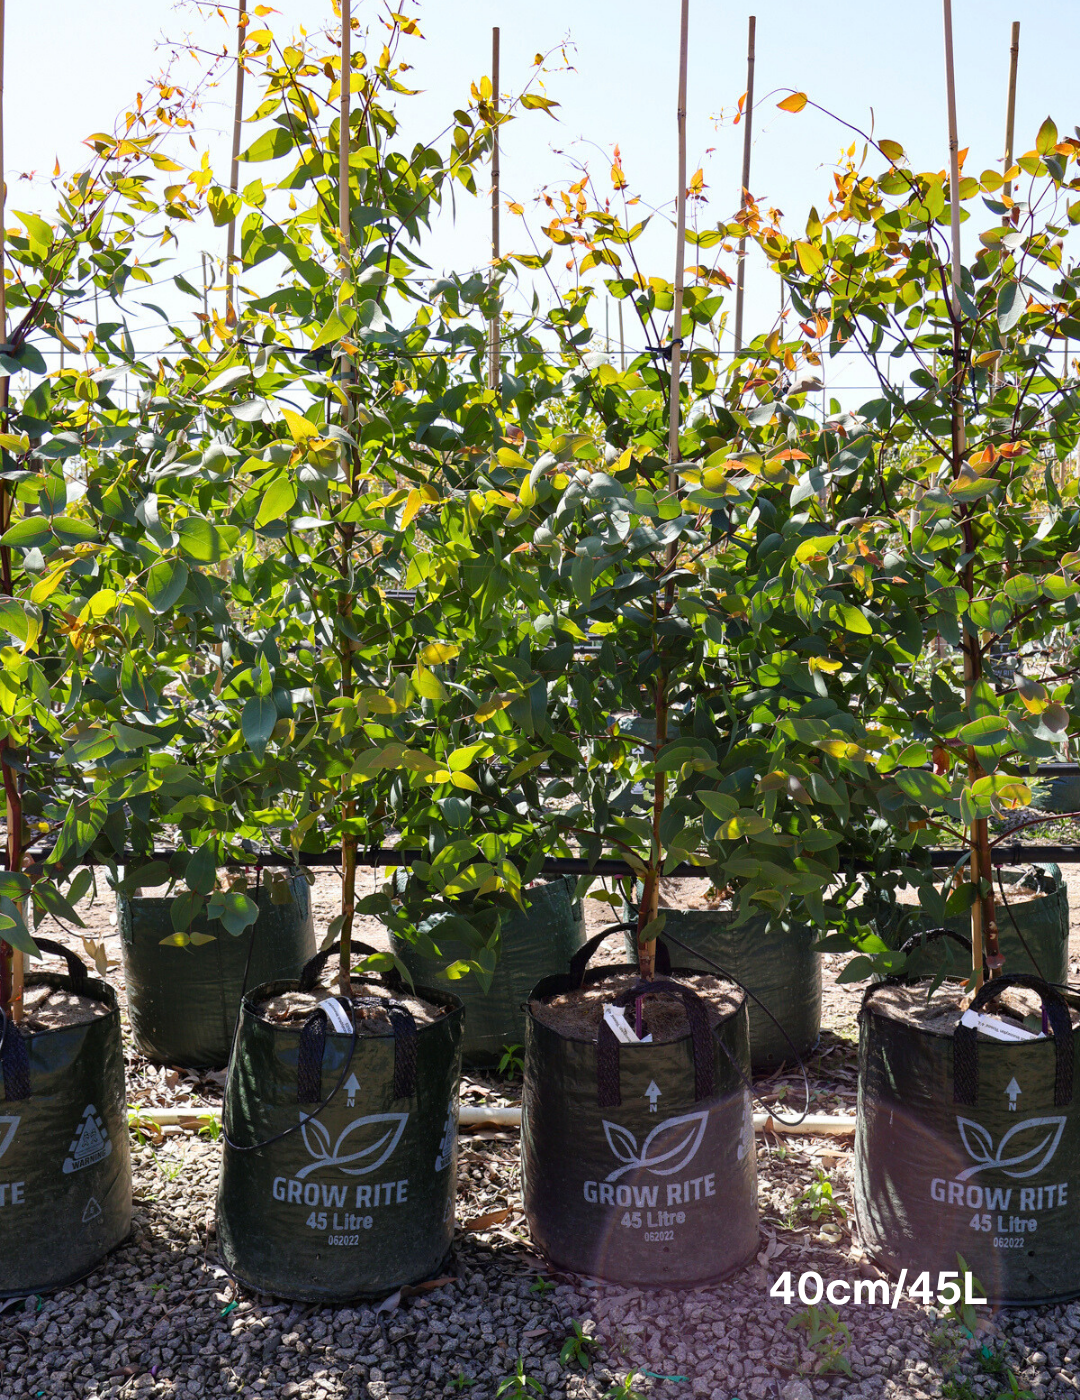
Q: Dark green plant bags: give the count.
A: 8